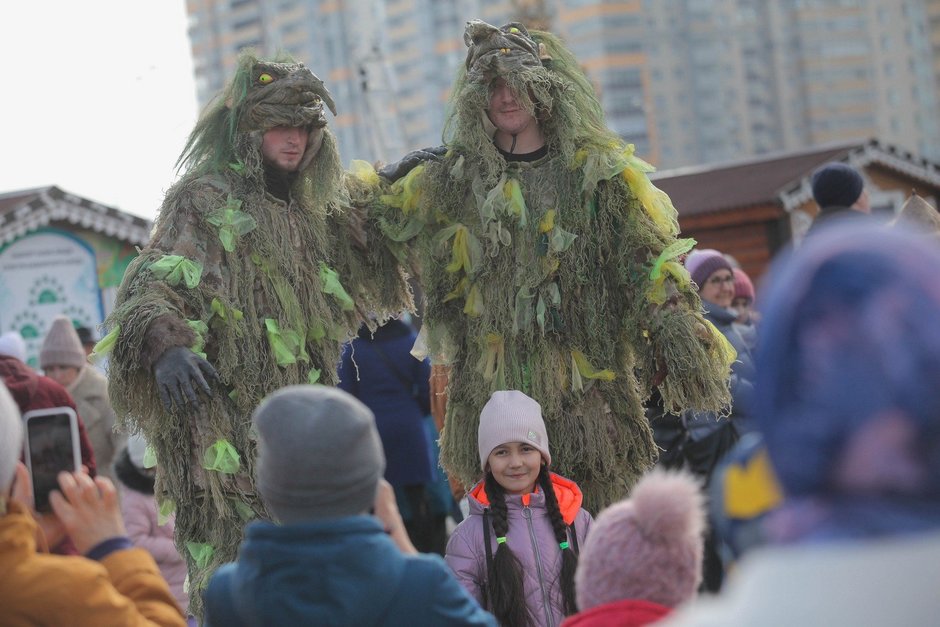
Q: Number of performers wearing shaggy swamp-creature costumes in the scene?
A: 2